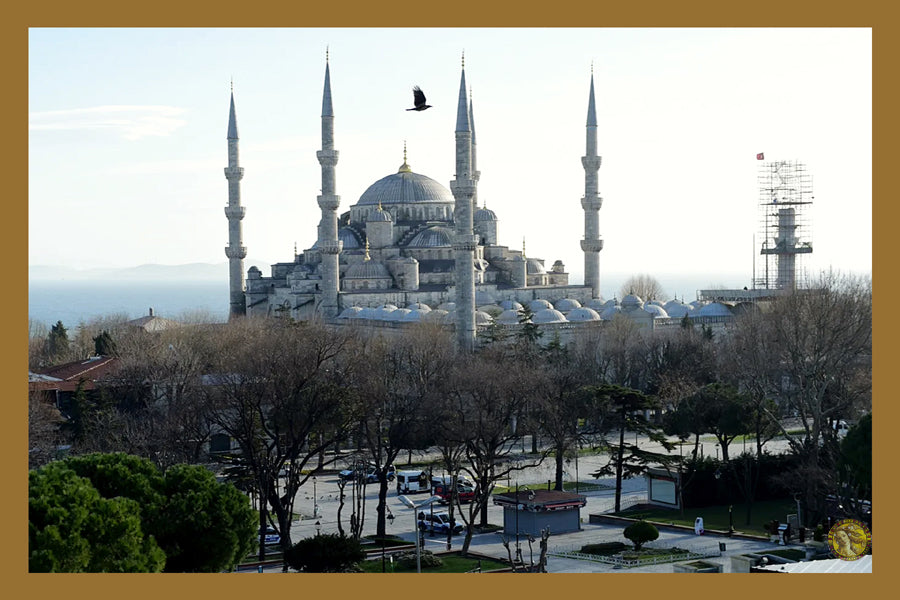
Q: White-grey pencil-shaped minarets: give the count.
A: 5